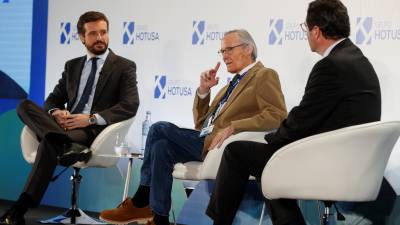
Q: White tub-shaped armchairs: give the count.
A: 3